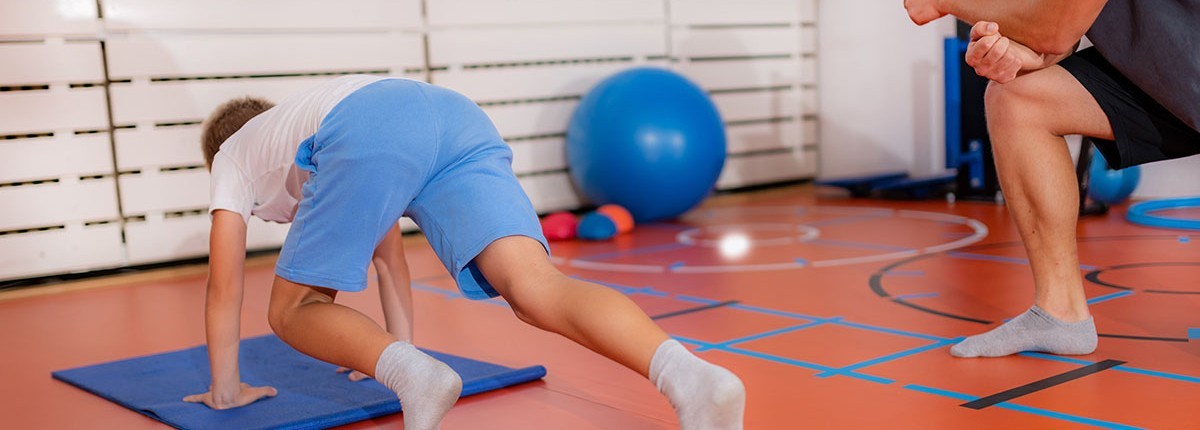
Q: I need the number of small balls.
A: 3